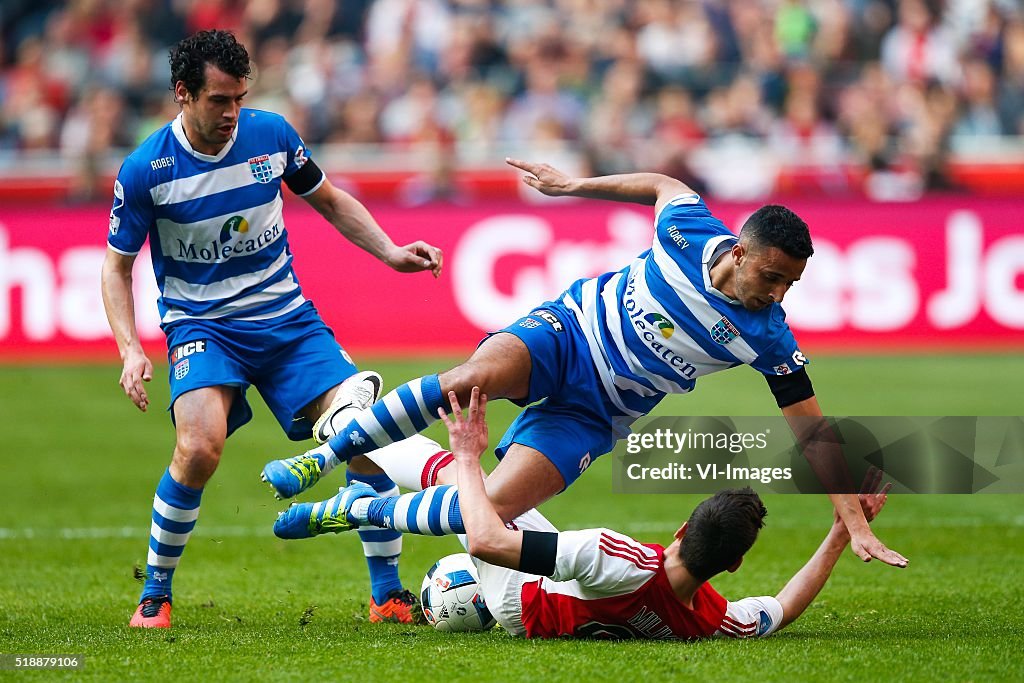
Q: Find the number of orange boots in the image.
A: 2